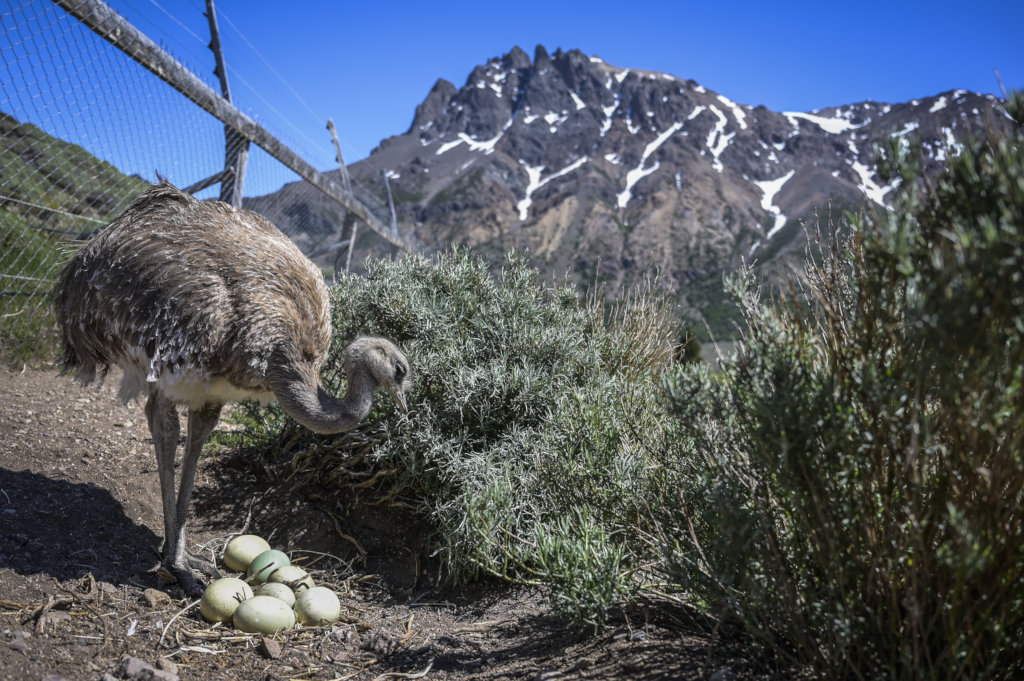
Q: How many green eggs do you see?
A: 1